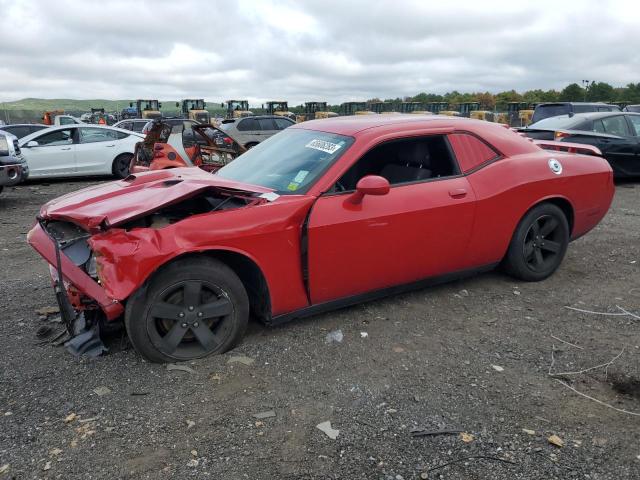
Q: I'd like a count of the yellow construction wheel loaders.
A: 11